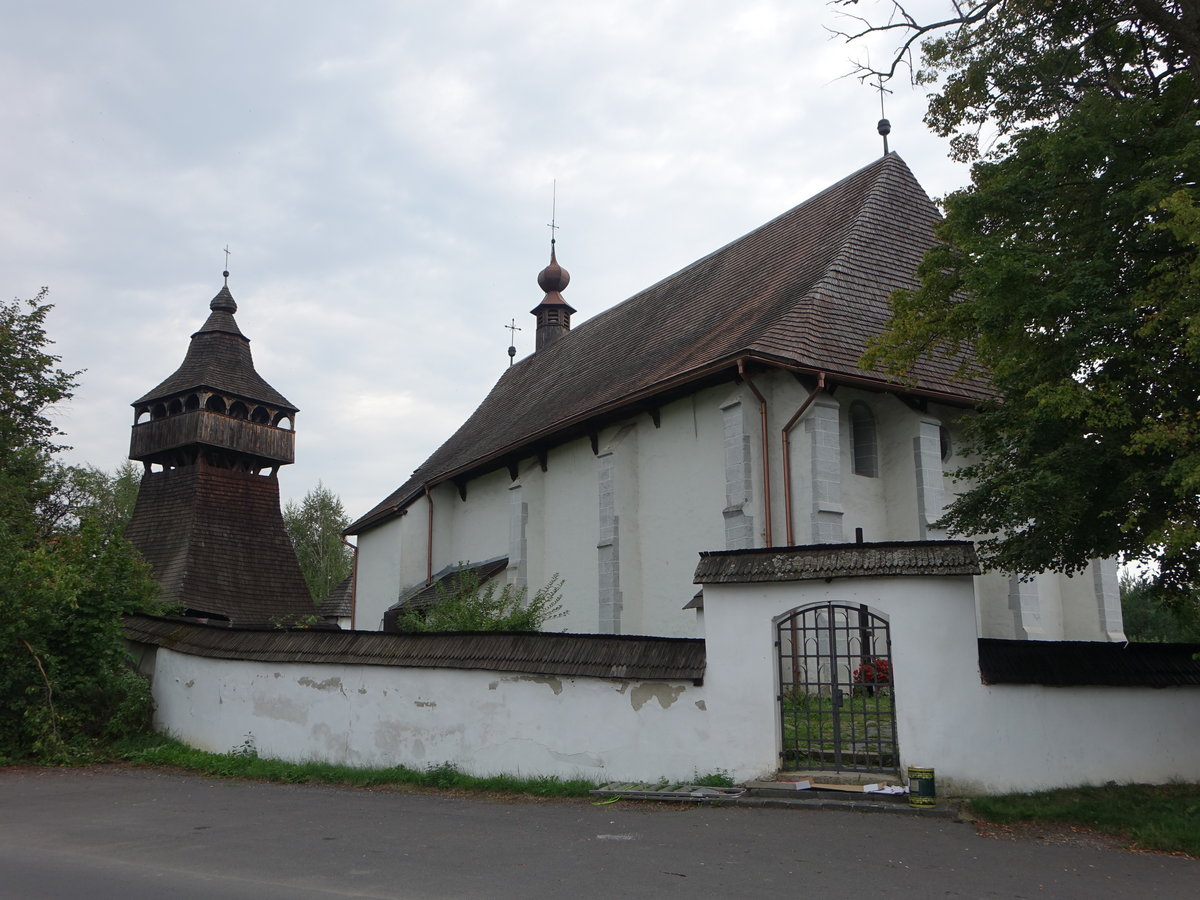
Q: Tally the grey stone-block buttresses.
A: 7